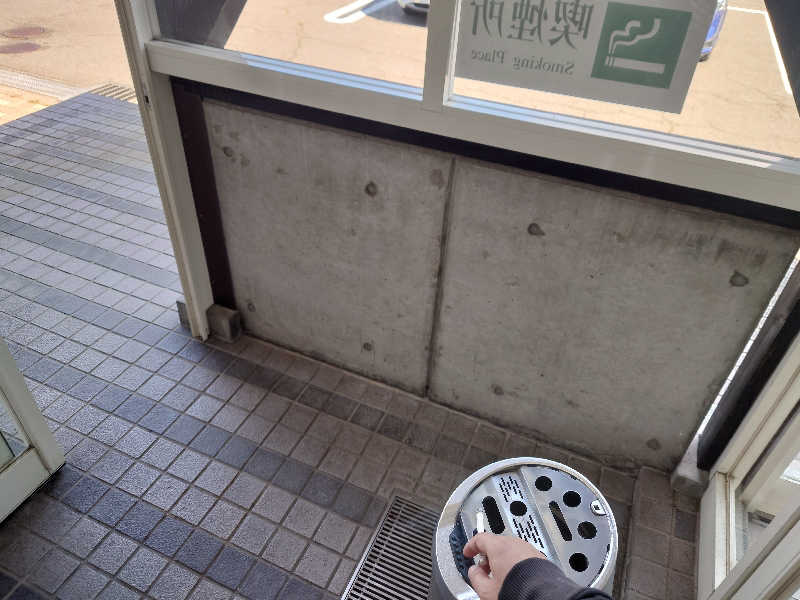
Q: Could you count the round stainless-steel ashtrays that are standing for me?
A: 1